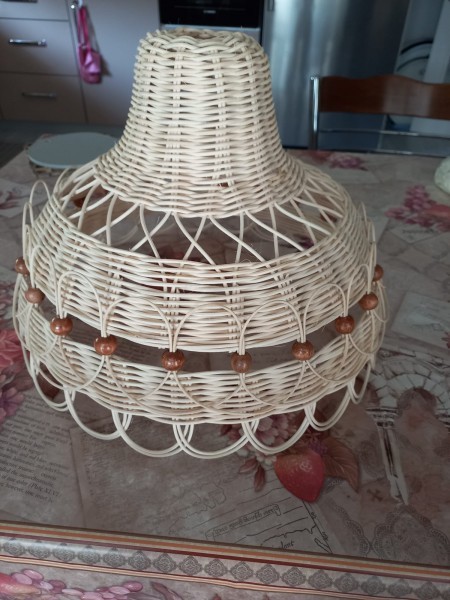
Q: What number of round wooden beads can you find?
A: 10